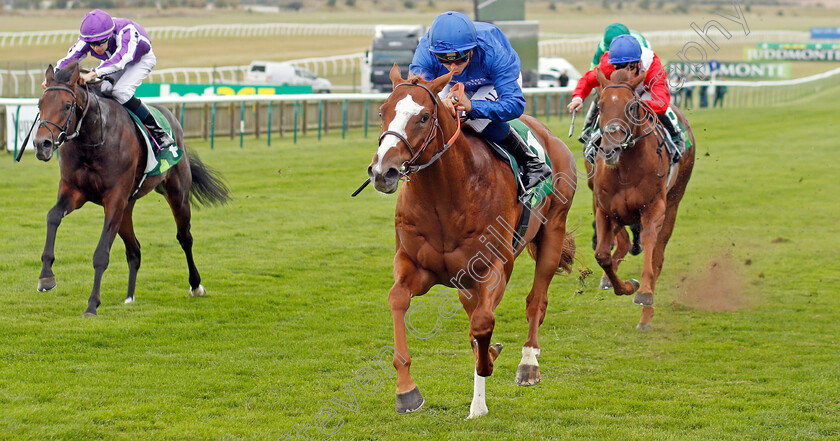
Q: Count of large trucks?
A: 1